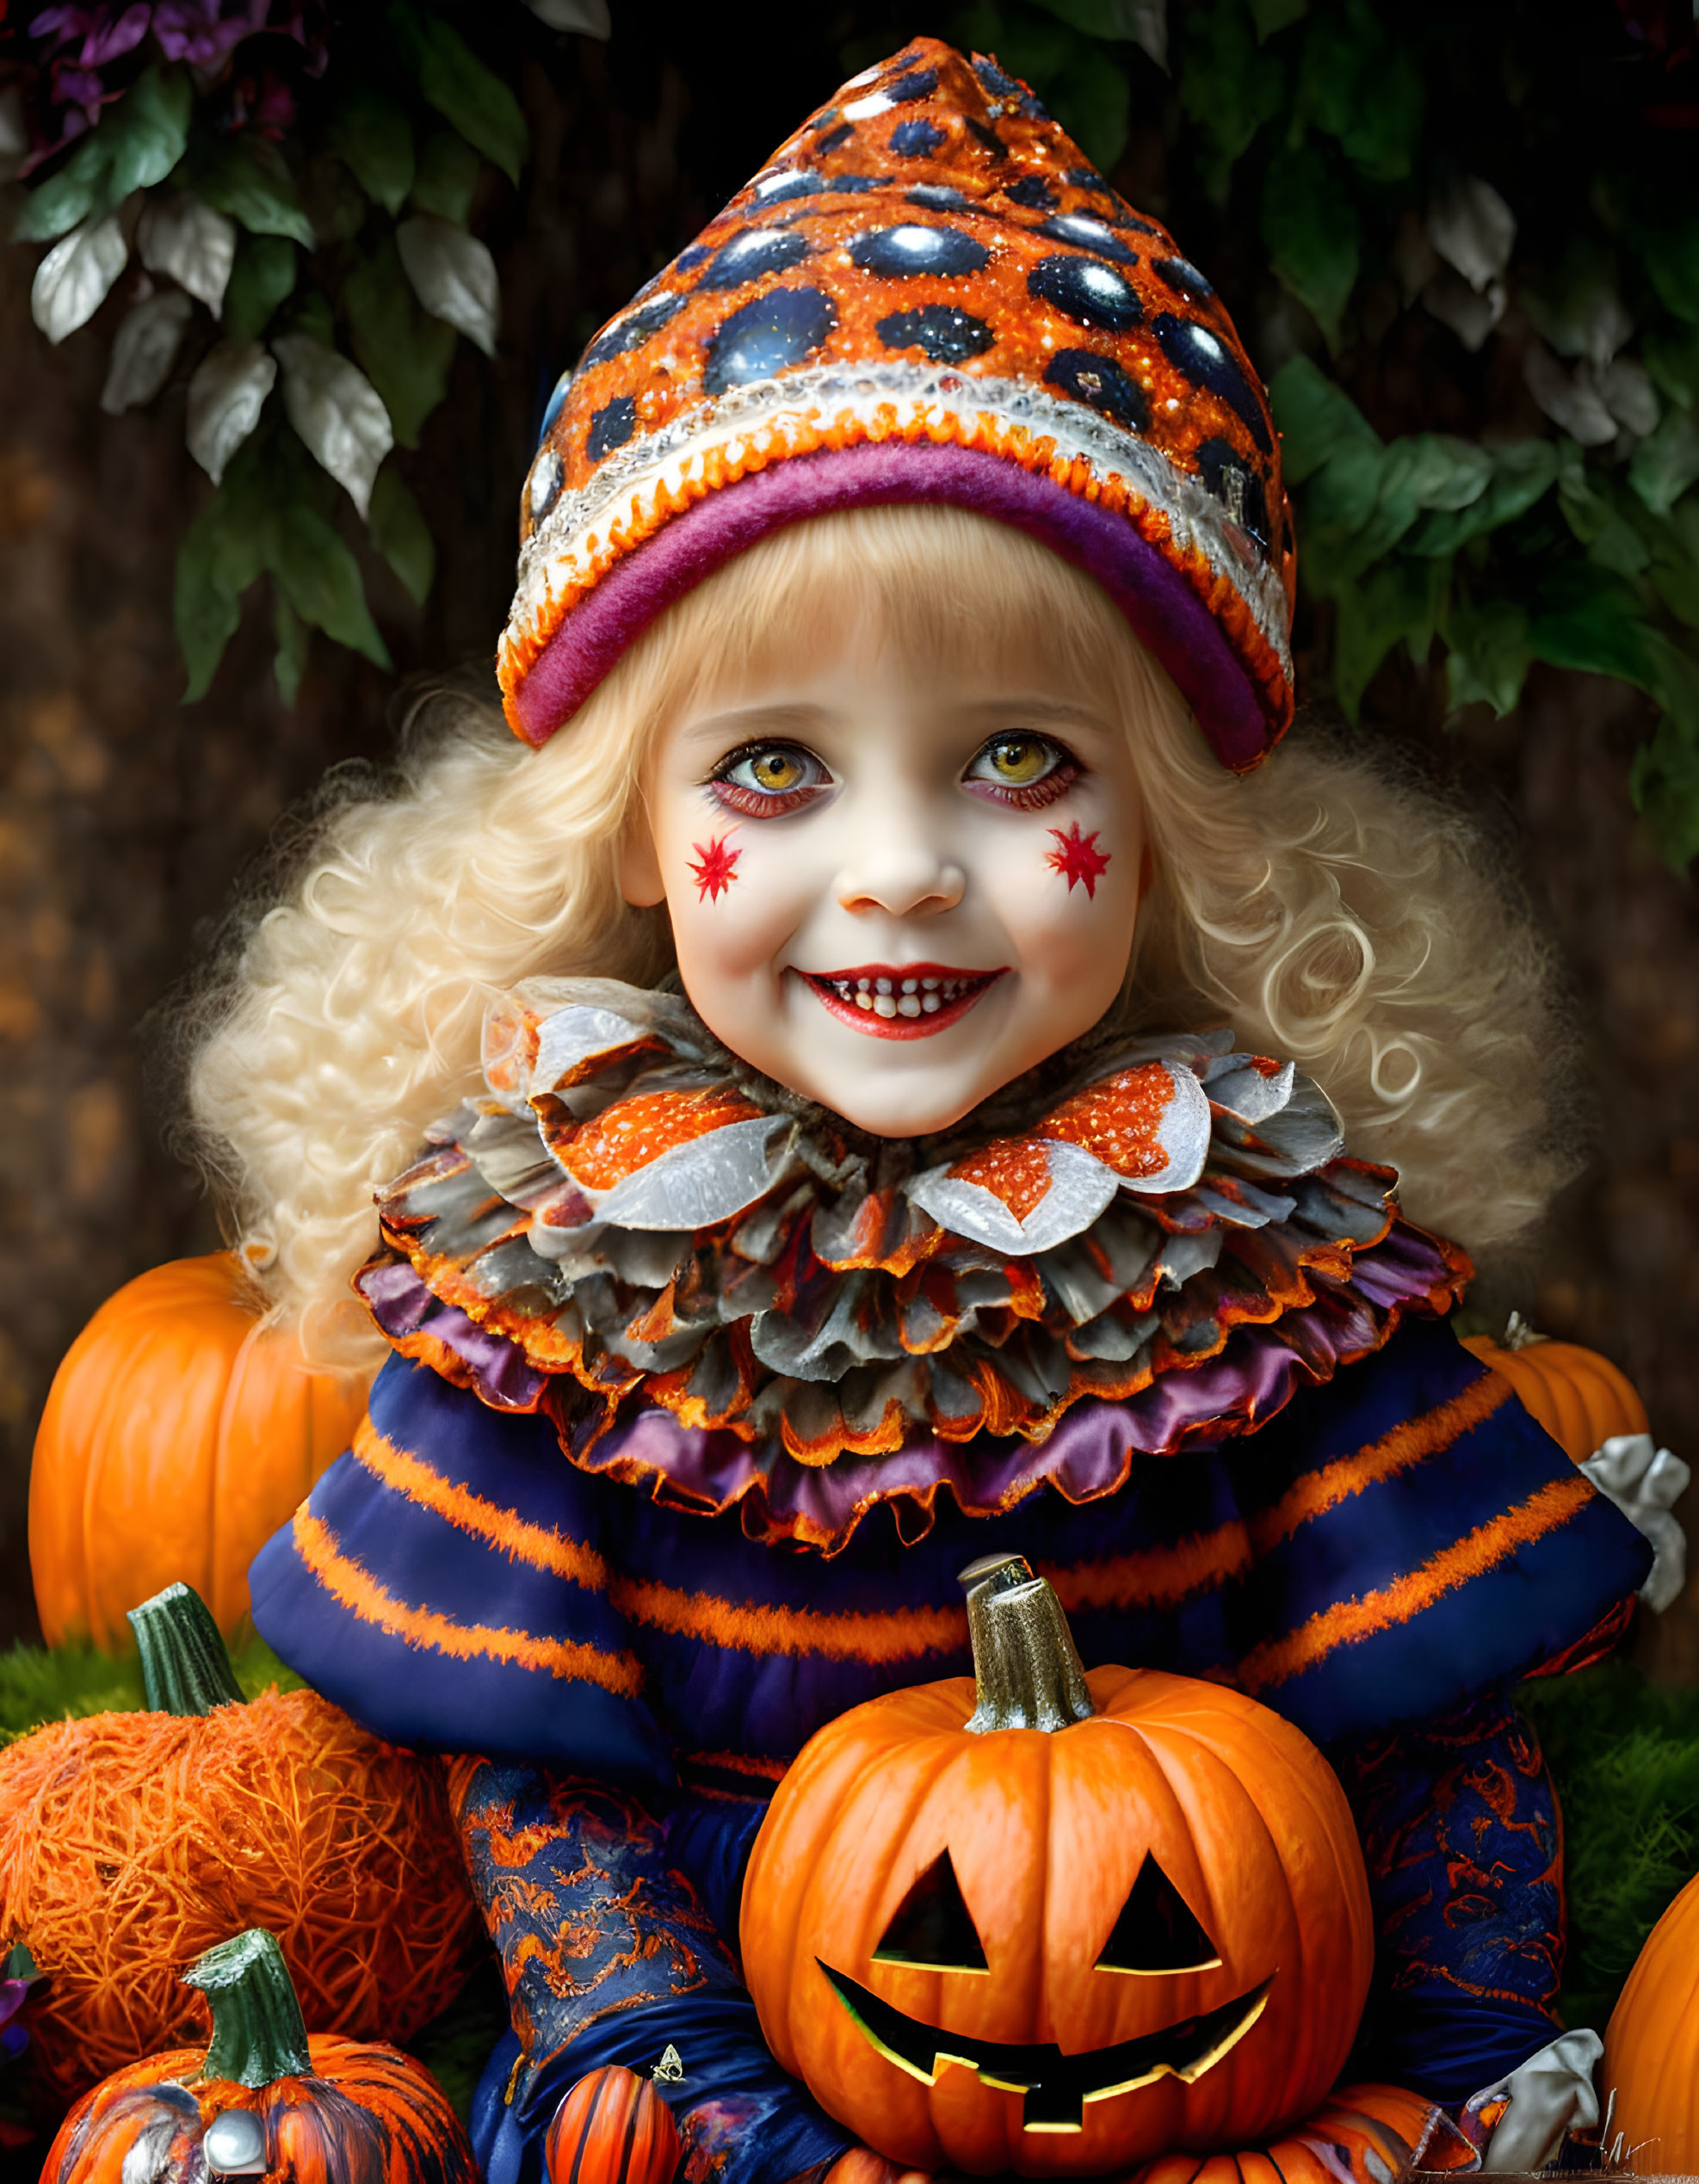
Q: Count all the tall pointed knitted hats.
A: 1